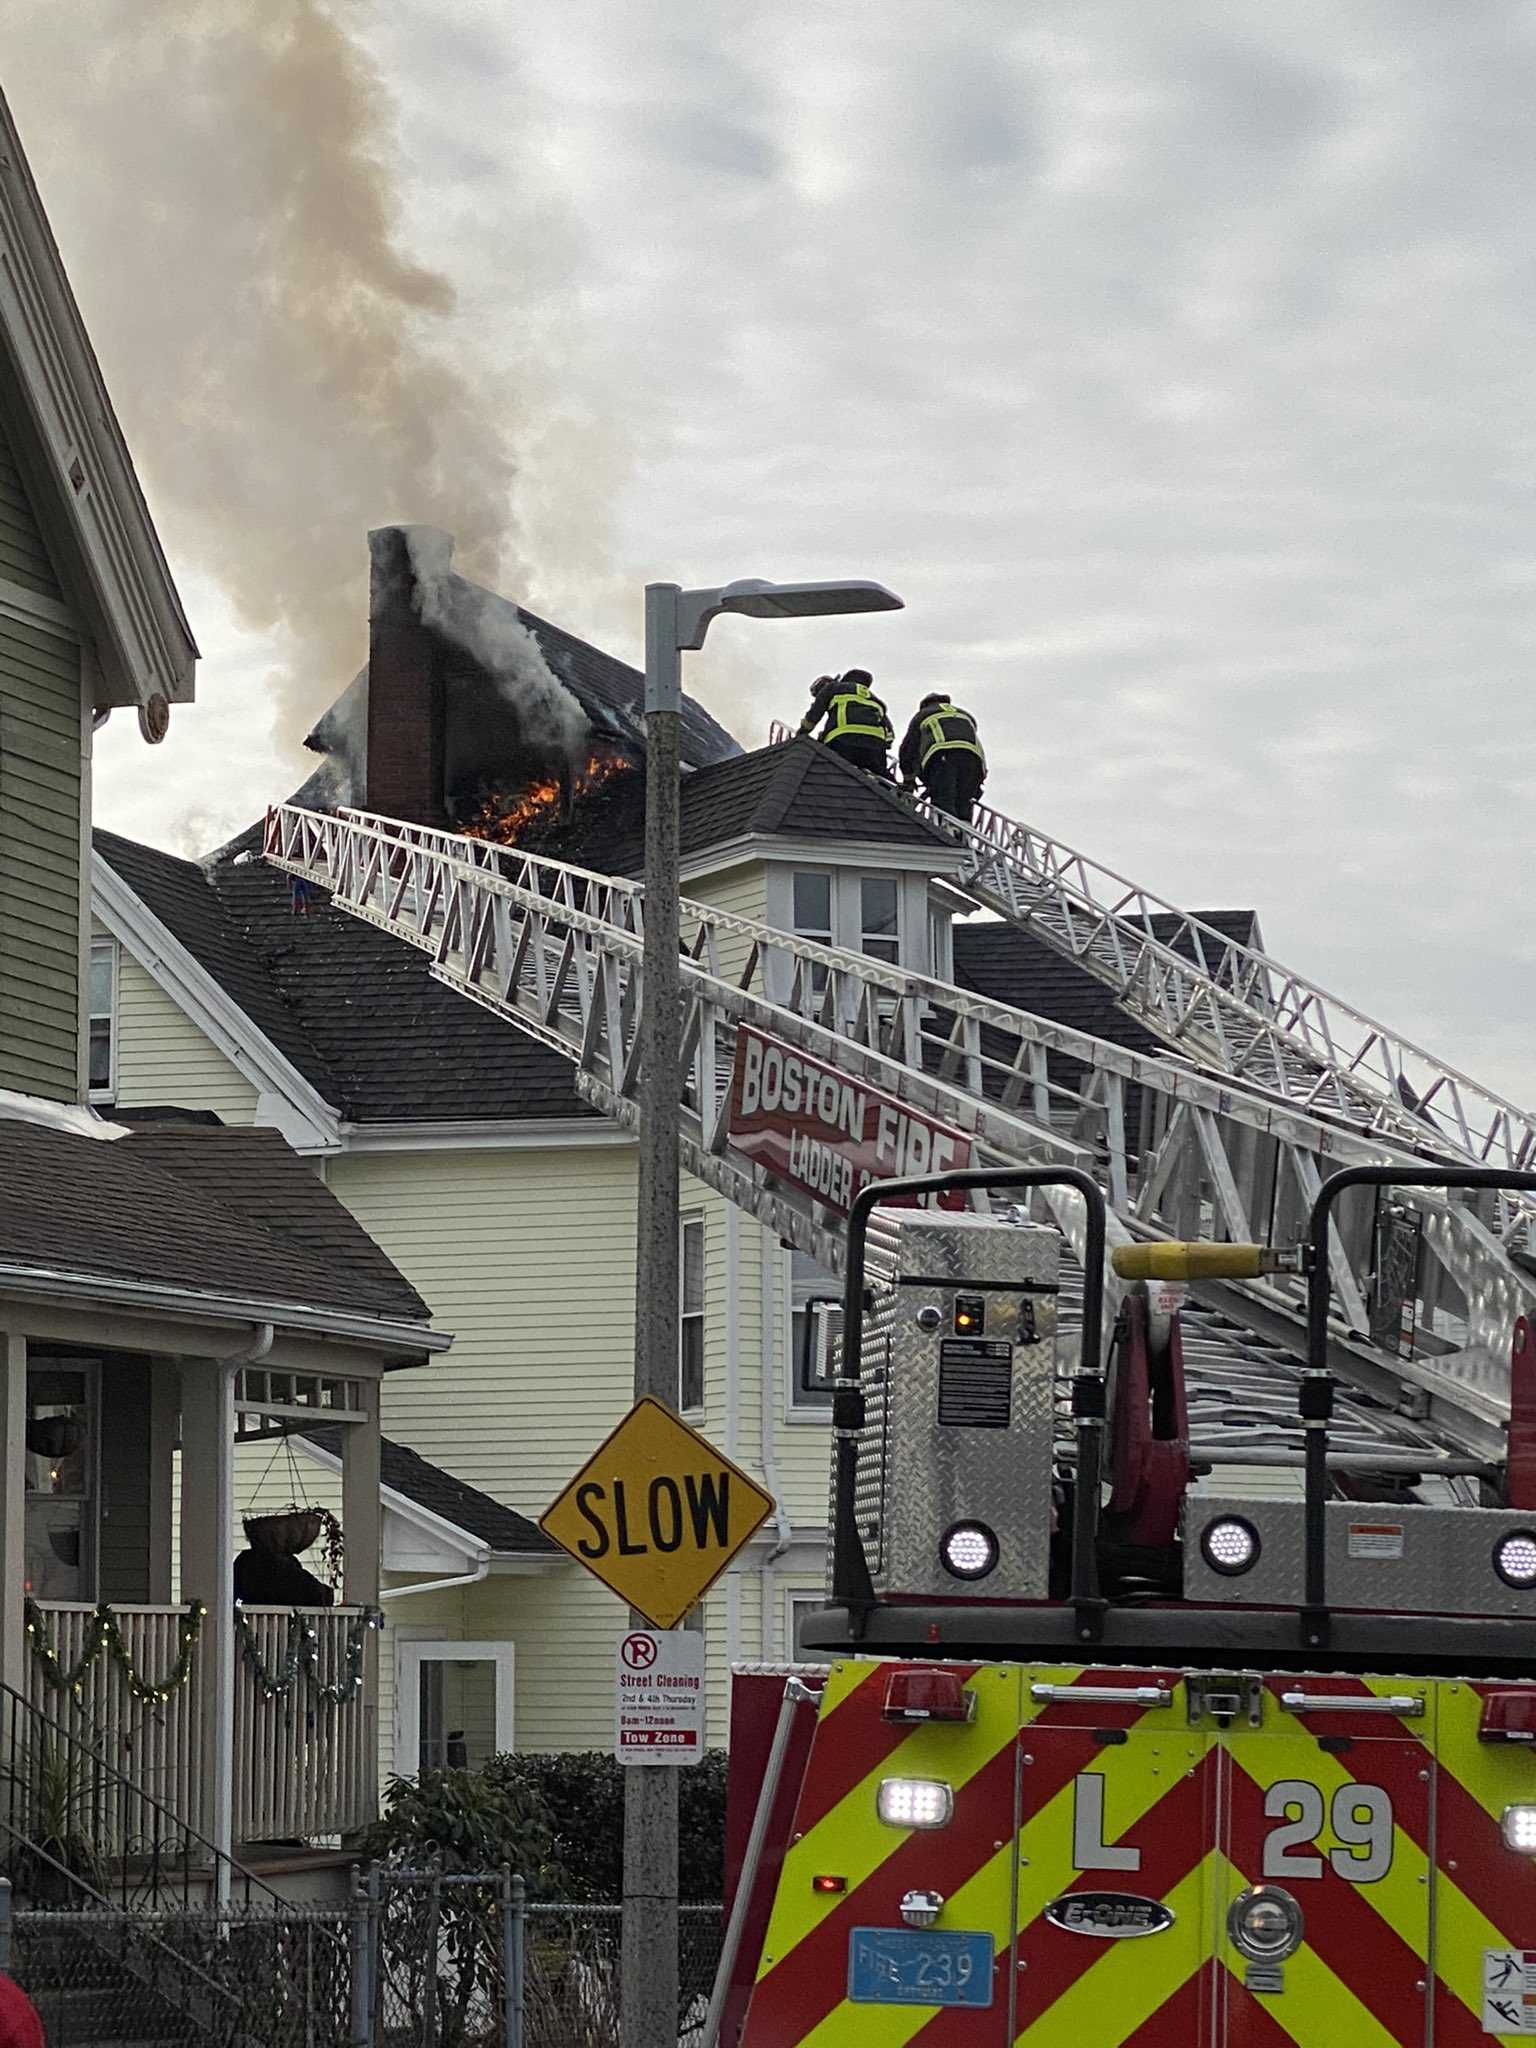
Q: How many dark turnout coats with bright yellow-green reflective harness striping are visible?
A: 2